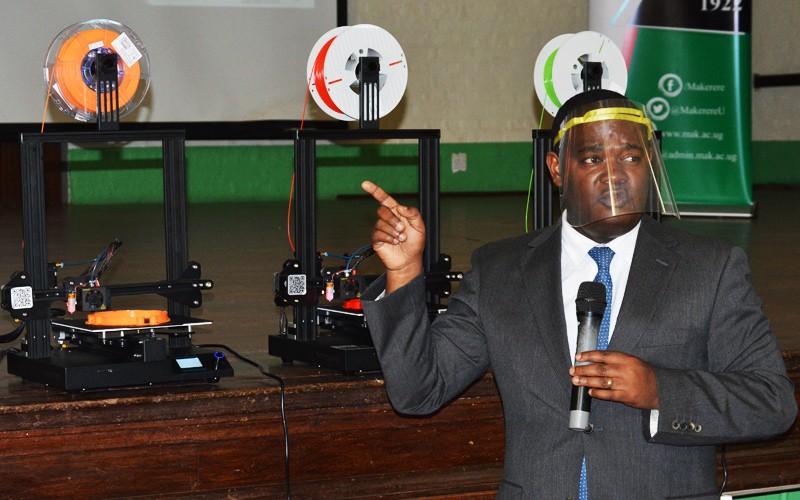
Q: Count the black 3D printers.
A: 3